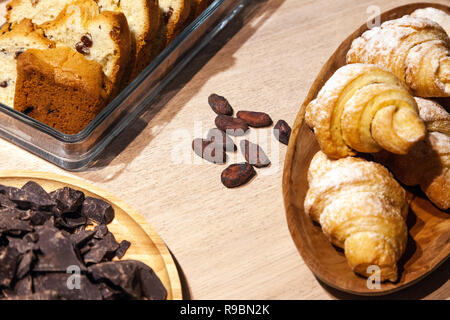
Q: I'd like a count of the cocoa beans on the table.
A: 8